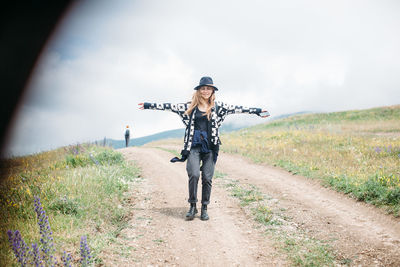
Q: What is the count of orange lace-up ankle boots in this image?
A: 0